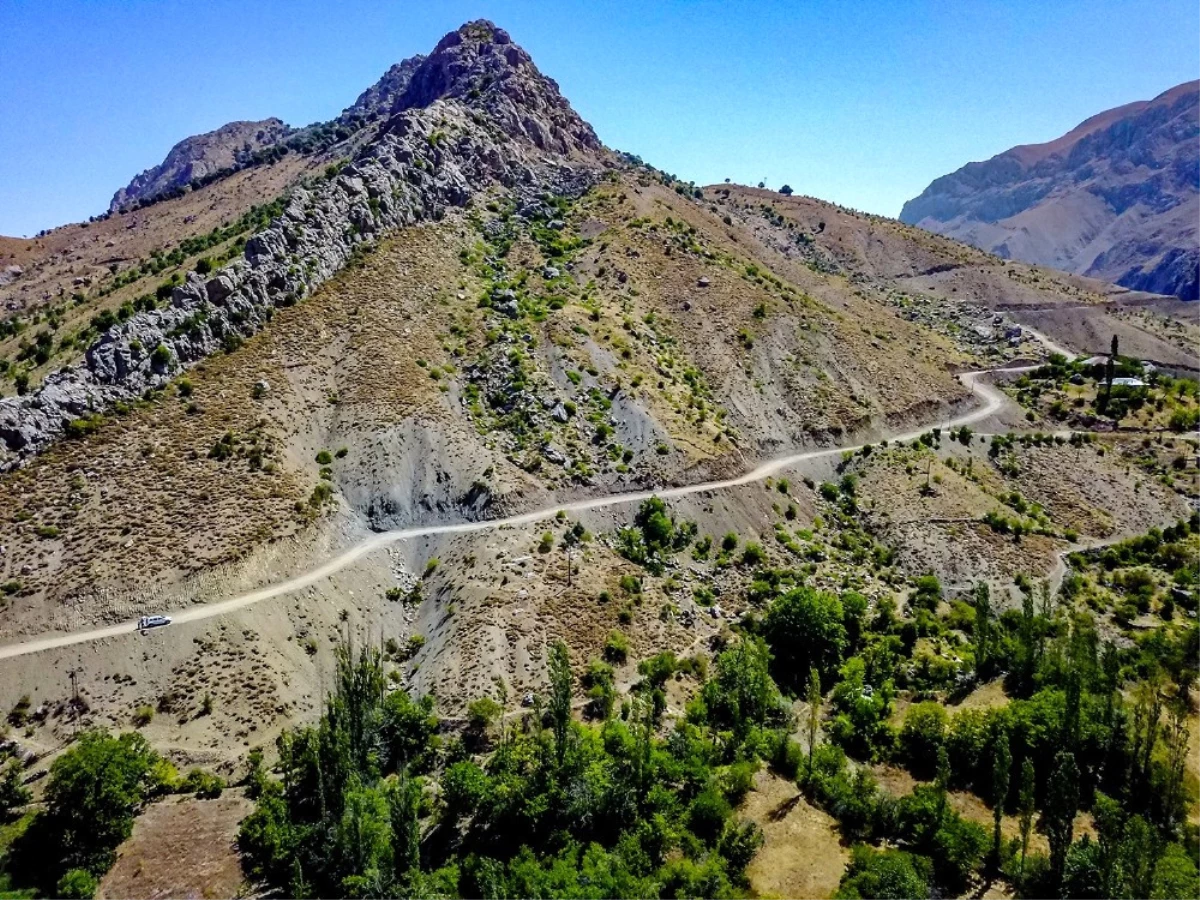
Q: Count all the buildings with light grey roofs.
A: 2